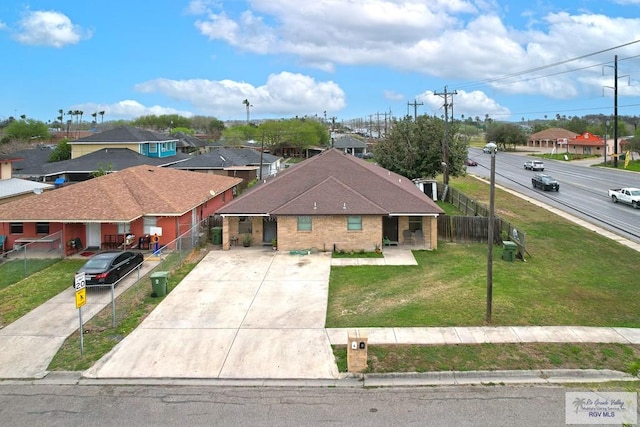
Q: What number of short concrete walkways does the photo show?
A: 1